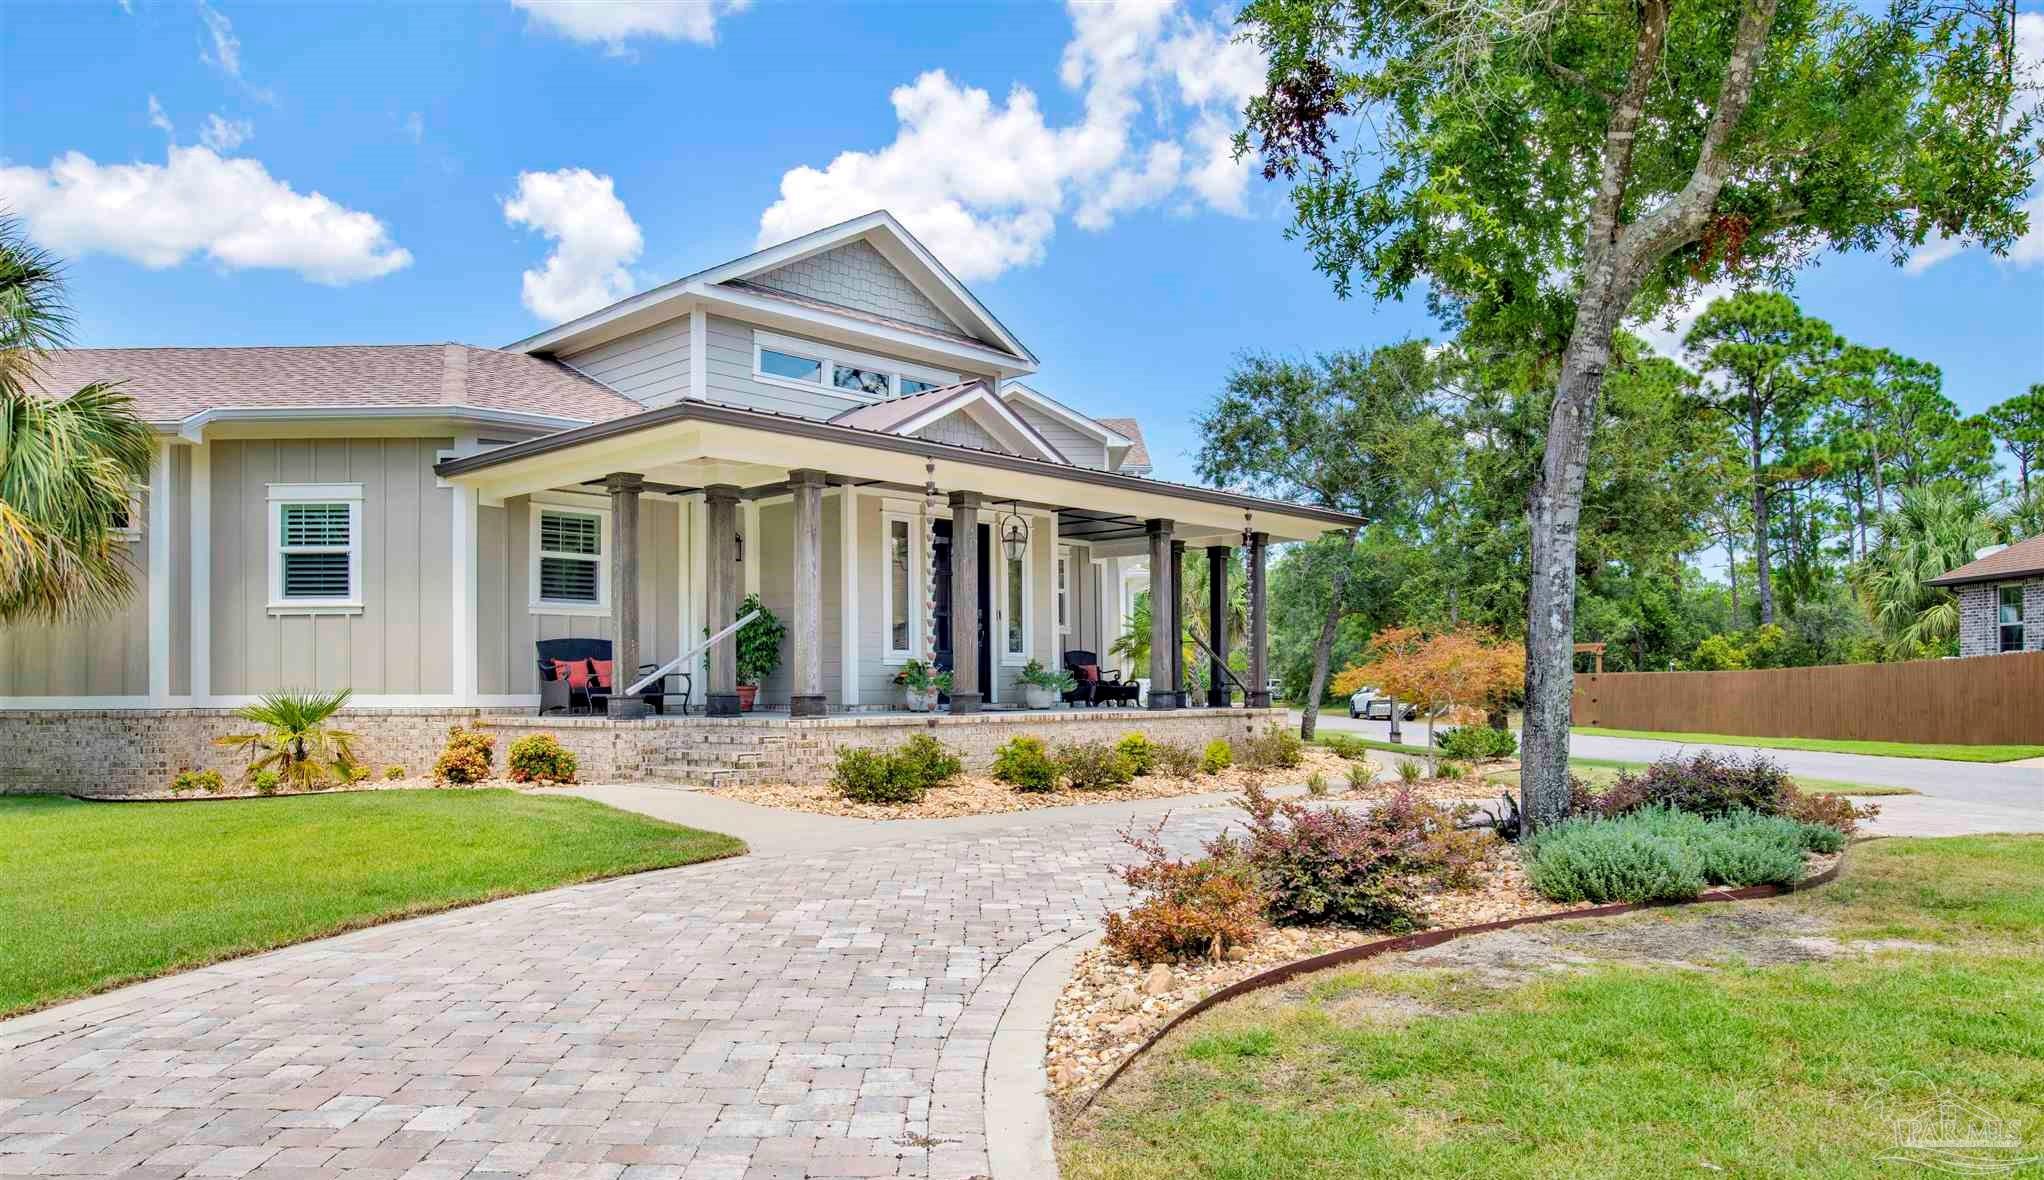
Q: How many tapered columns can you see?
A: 8